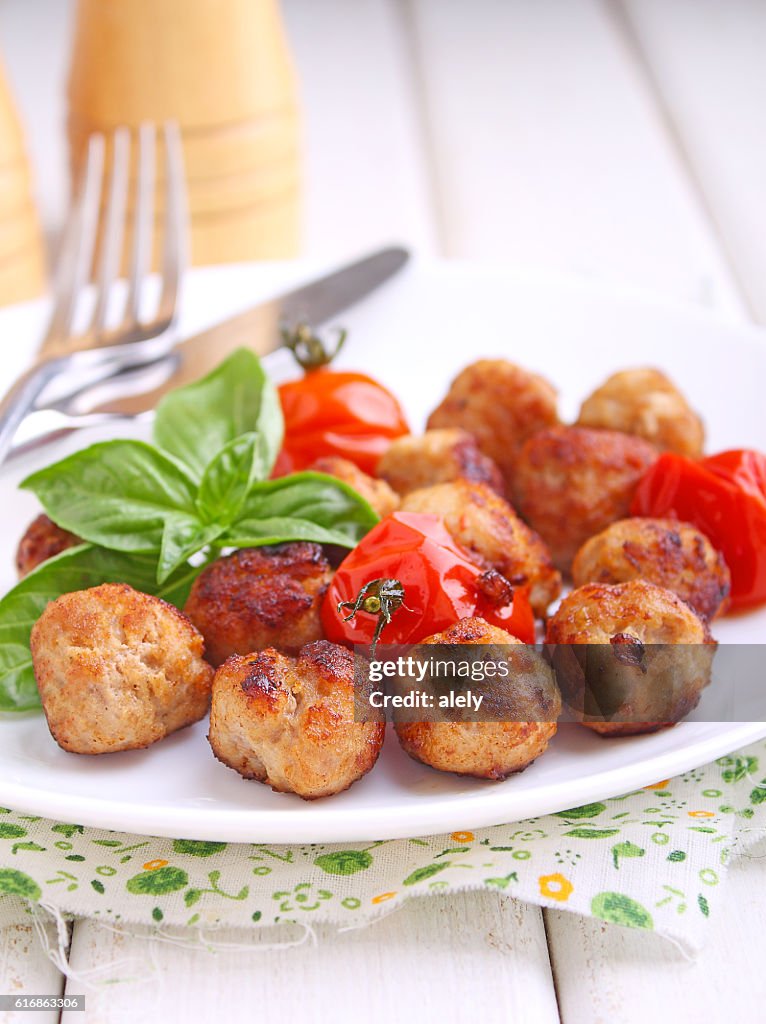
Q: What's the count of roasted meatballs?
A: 13